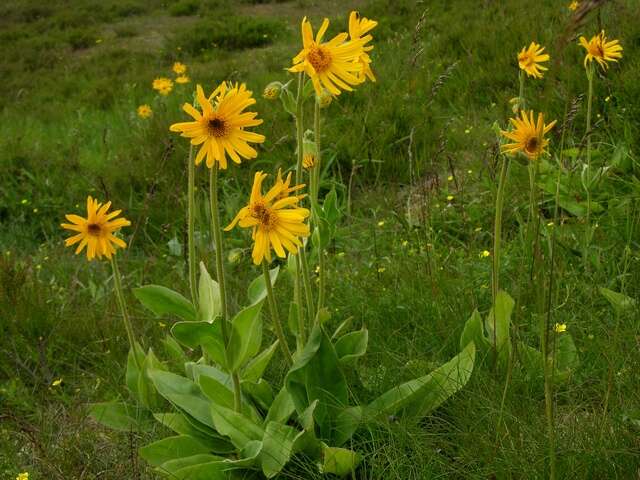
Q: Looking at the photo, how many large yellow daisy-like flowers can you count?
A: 8